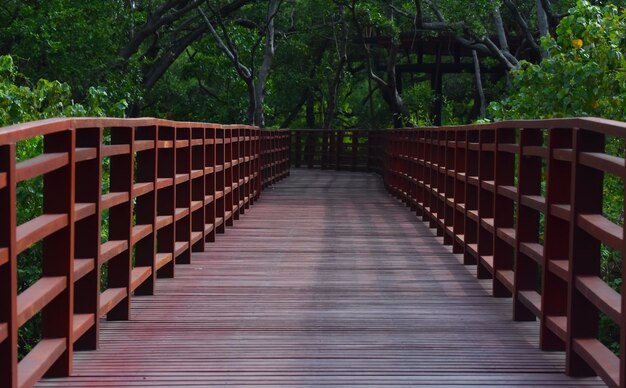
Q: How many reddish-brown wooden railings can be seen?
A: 2